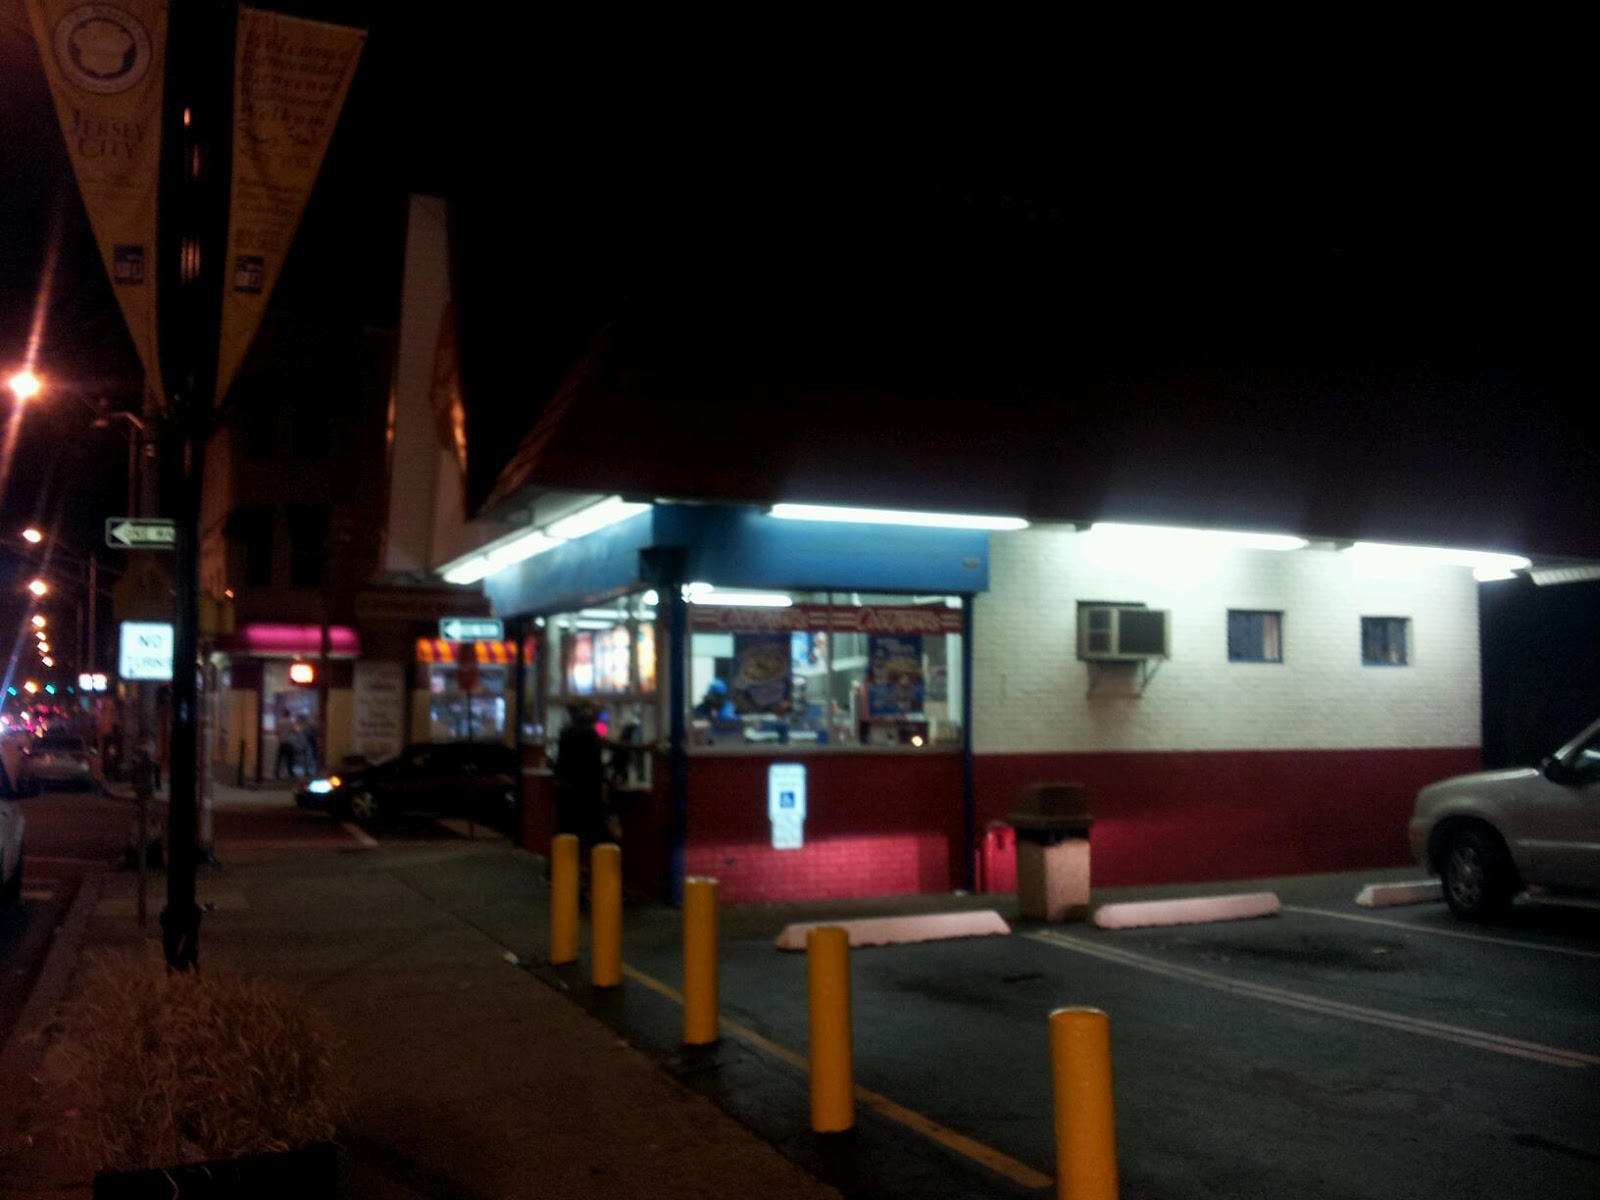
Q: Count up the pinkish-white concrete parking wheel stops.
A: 3